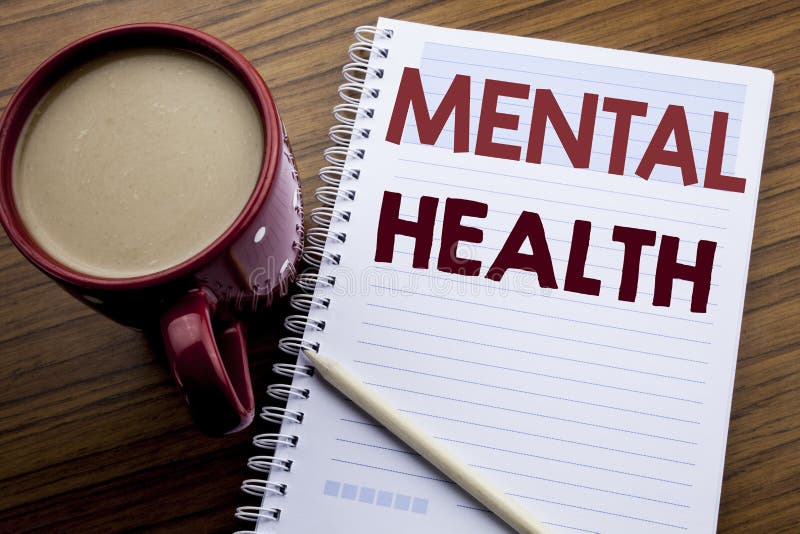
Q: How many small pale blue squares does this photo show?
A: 6